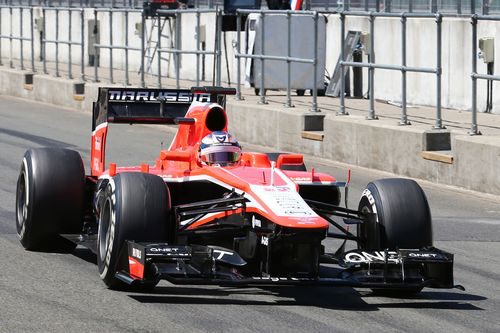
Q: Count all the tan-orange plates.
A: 4